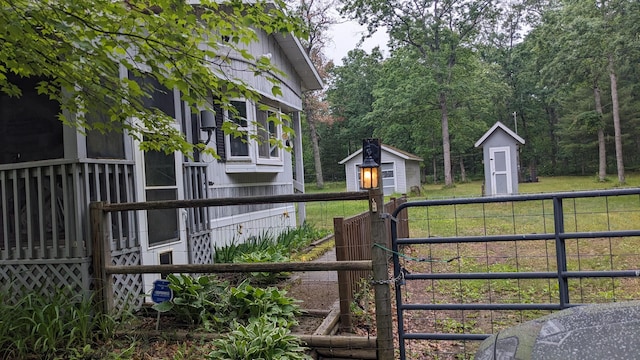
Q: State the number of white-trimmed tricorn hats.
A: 0